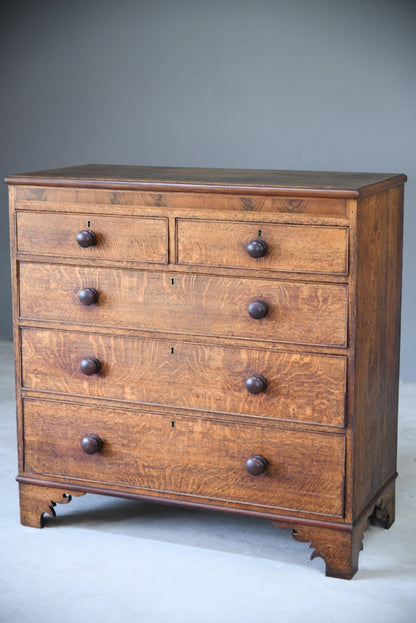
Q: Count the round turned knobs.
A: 8